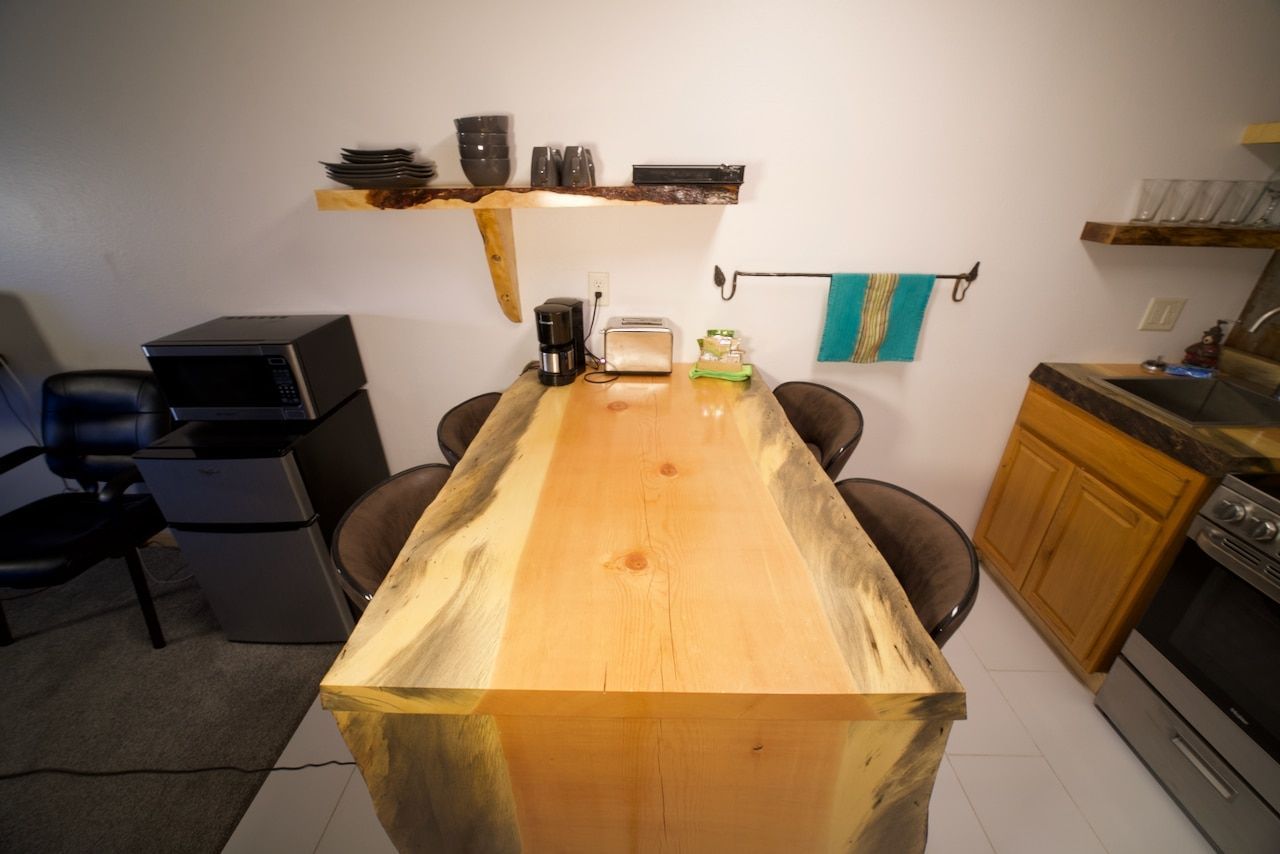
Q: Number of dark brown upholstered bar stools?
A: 4